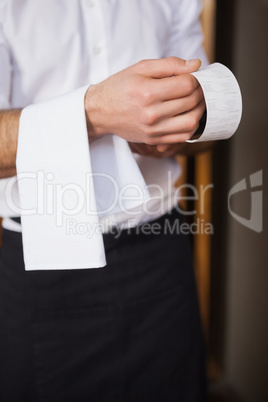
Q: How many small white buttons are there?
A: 2